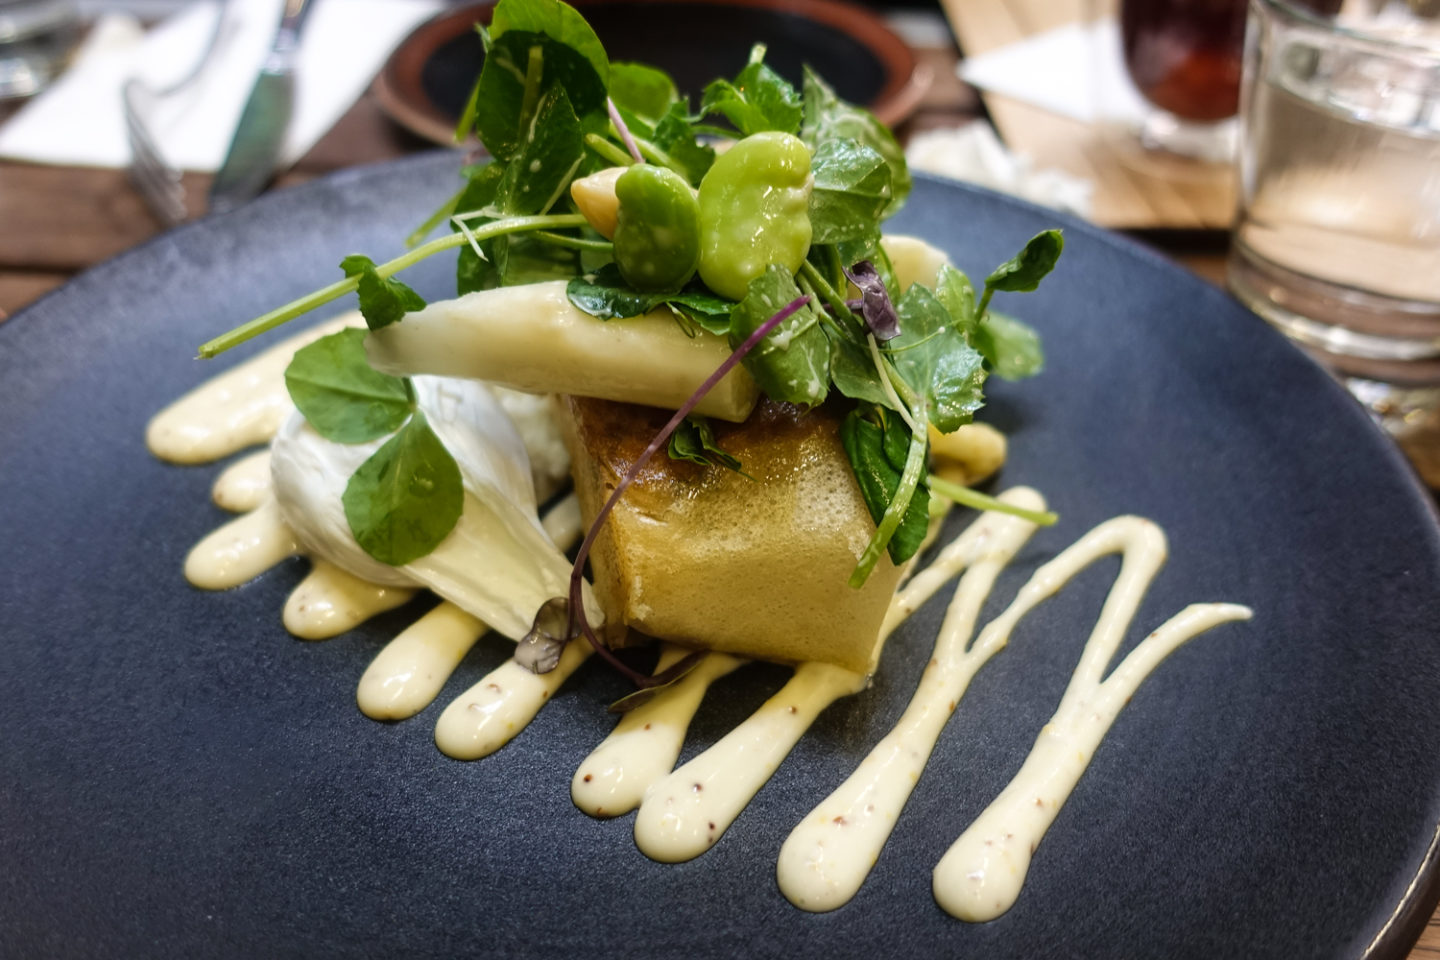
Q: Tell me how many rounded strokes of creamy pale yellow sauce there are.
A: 10